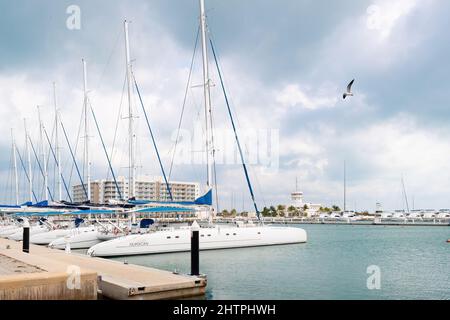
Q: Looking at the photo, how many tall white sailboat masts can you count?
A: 7